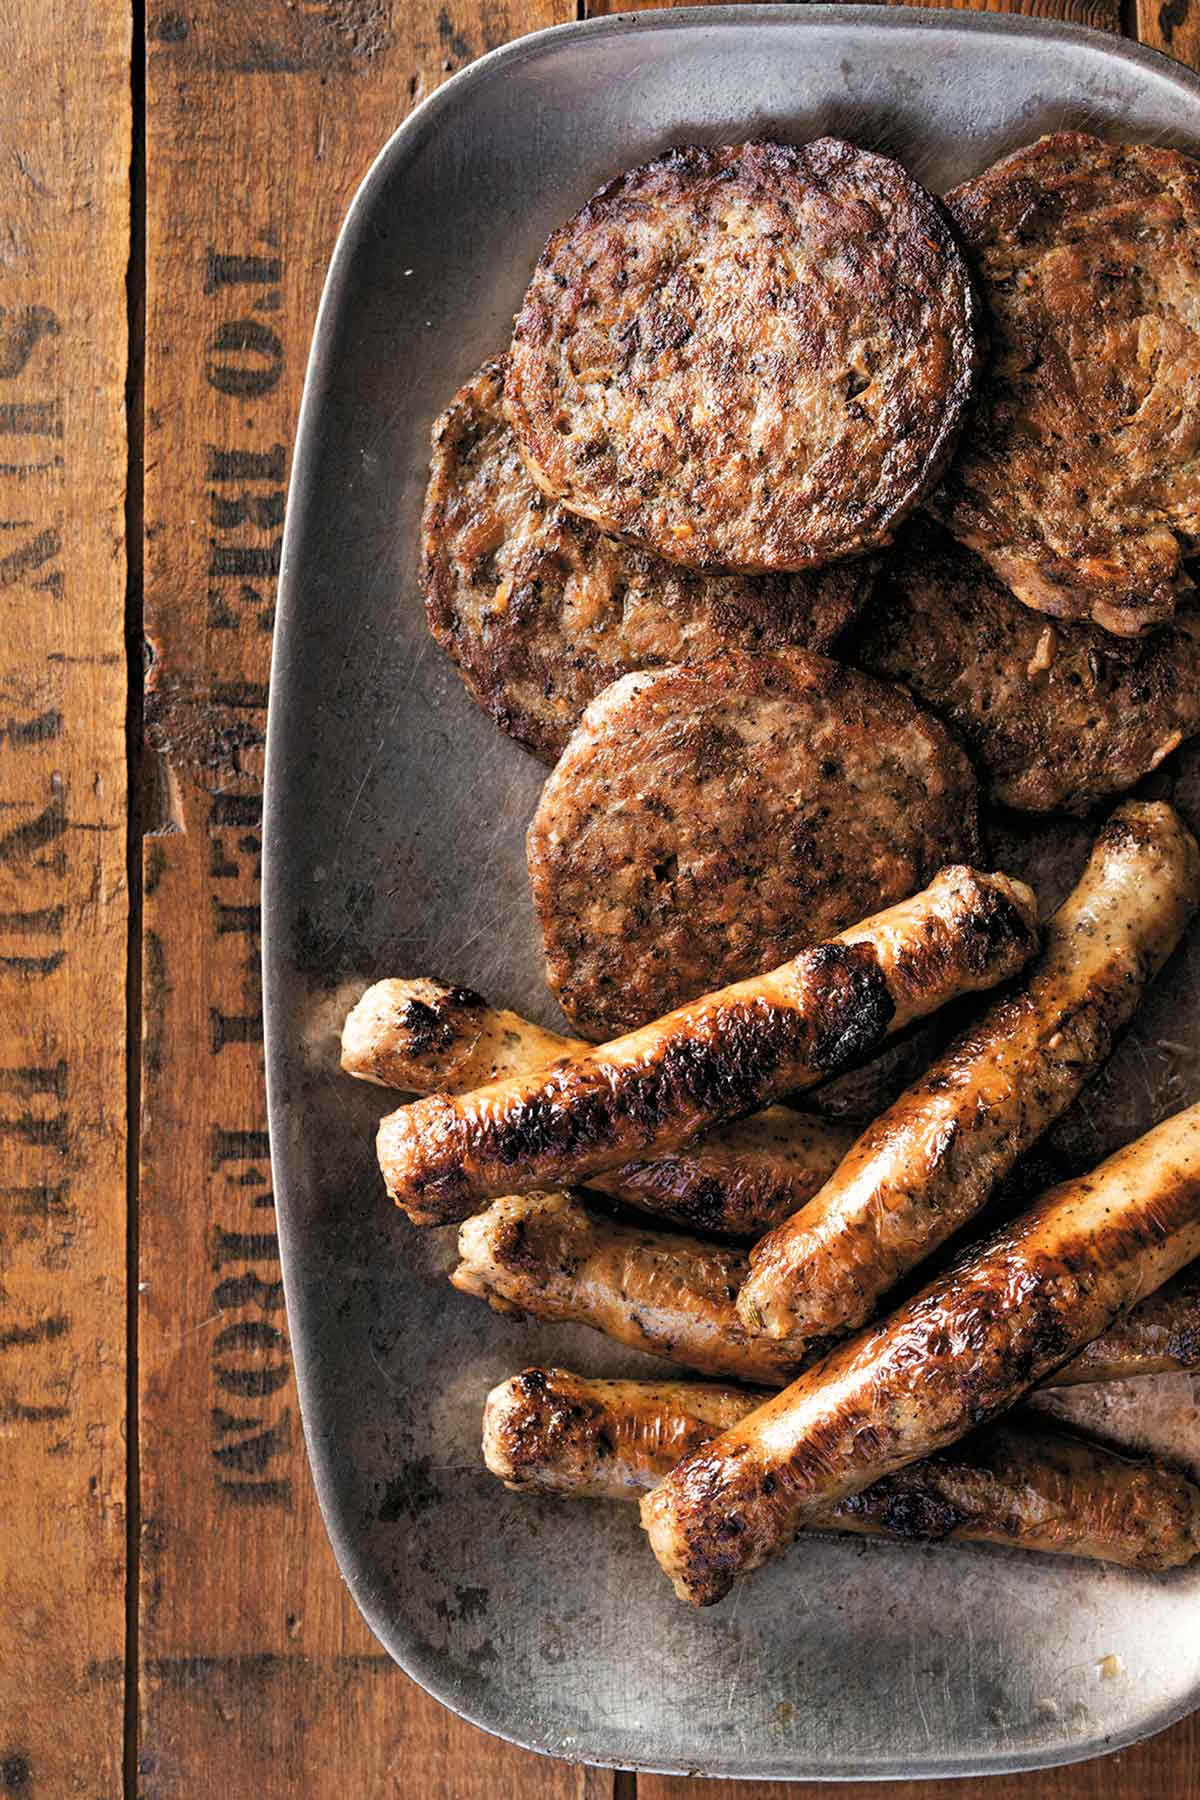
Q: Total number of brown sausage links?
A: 6